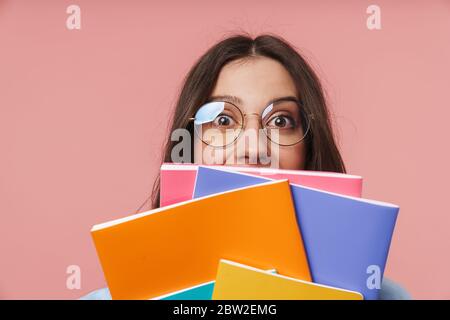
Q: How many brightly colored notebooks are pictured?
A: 5